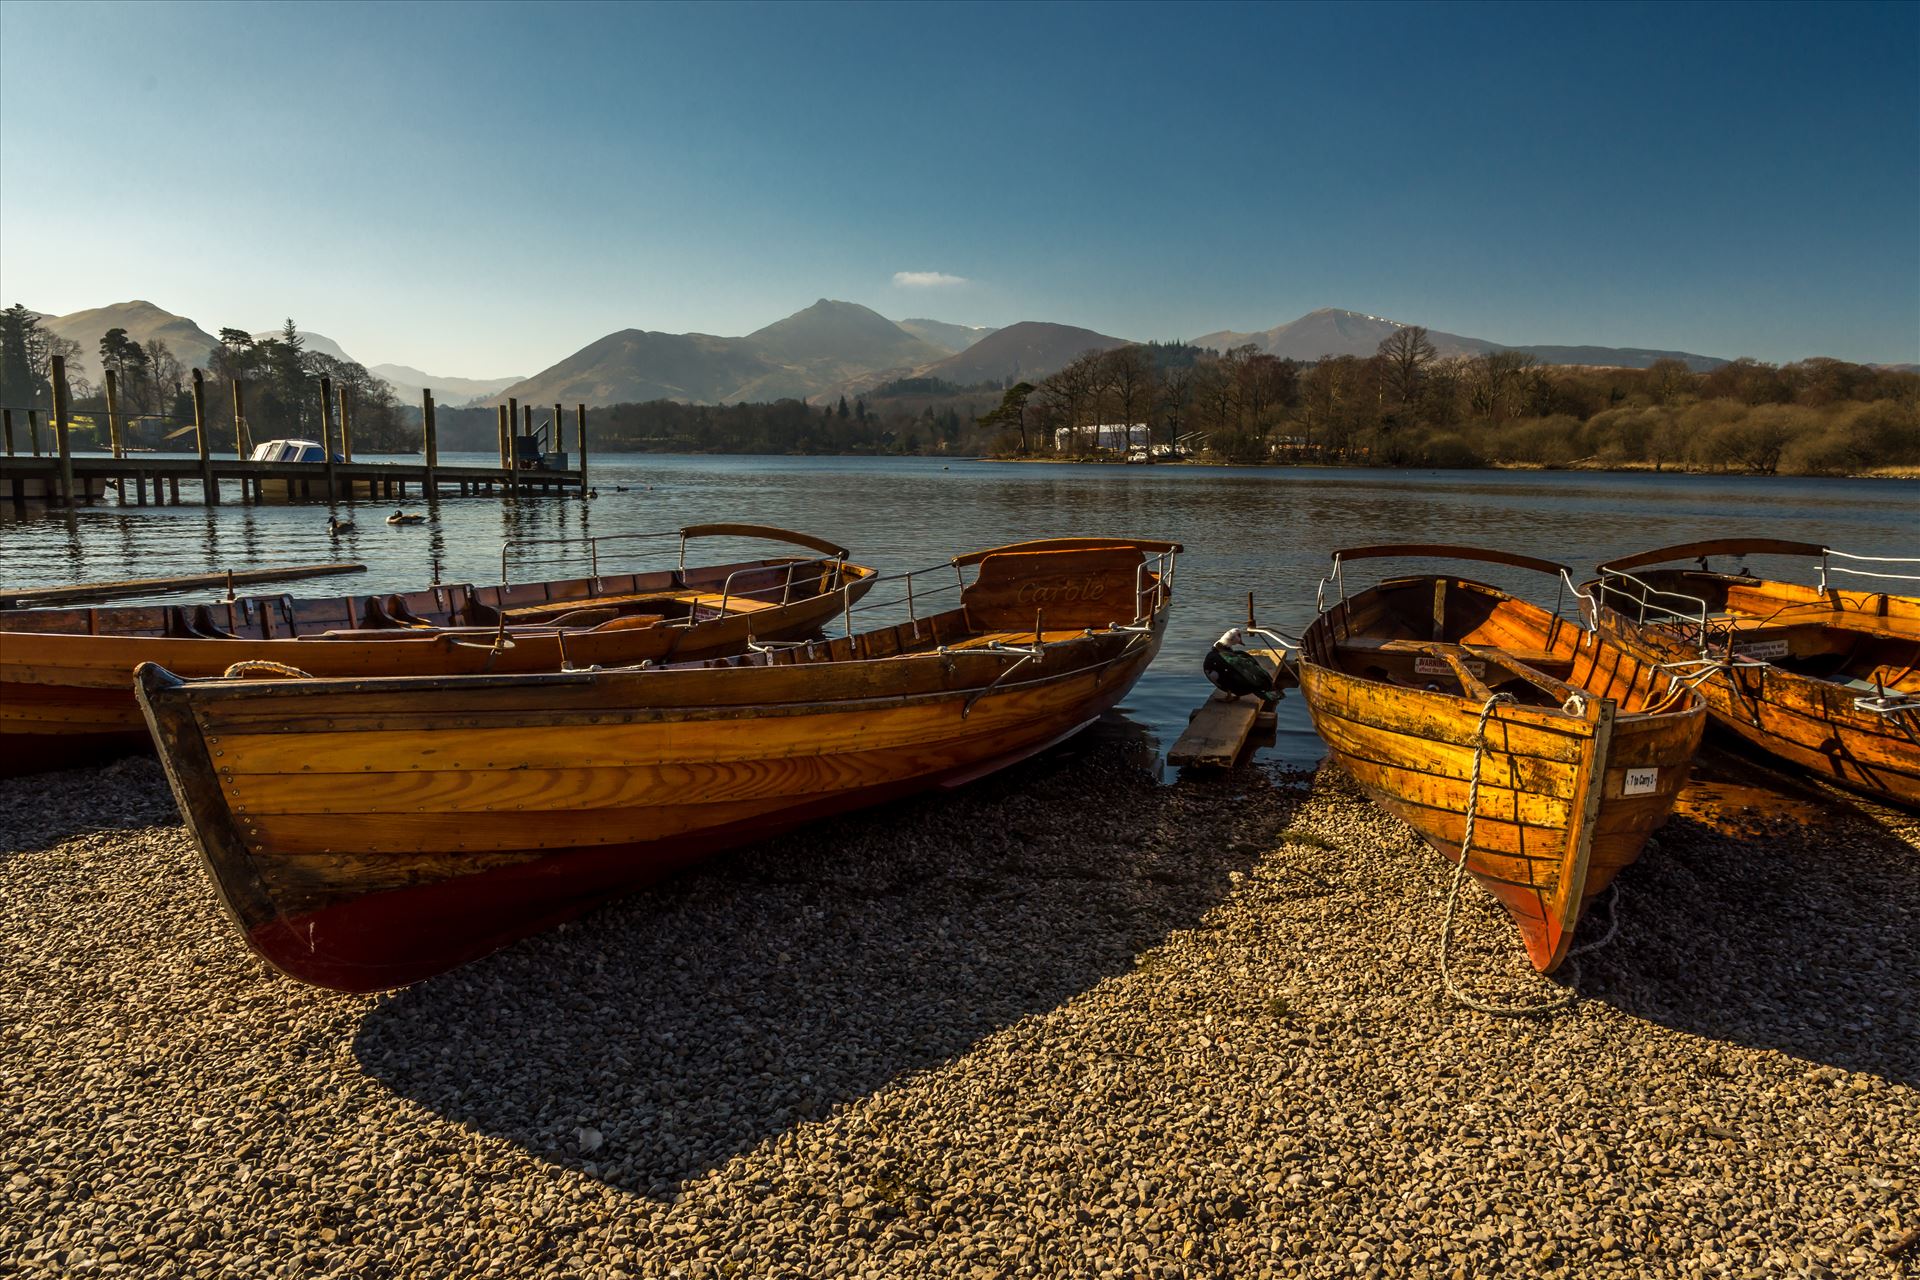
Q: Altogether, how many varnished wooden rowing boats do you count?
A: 4